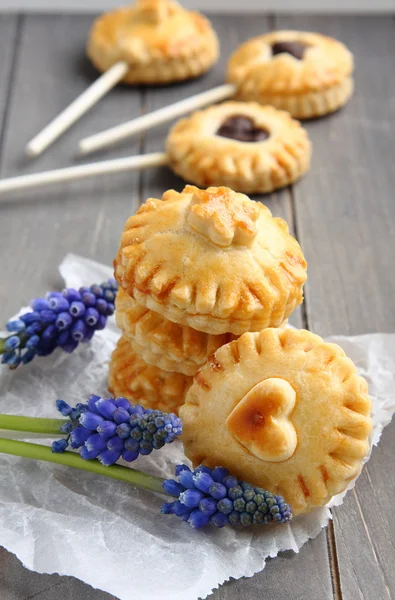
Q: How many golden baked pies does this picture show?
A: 7